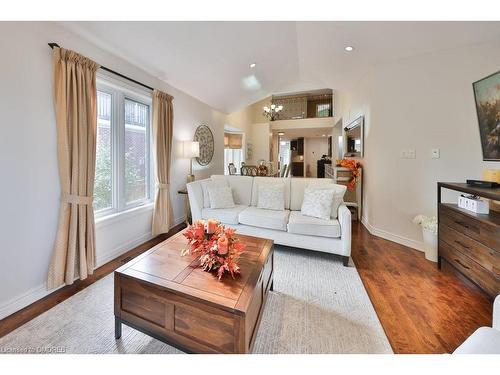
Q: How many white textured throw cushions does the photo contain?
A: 3